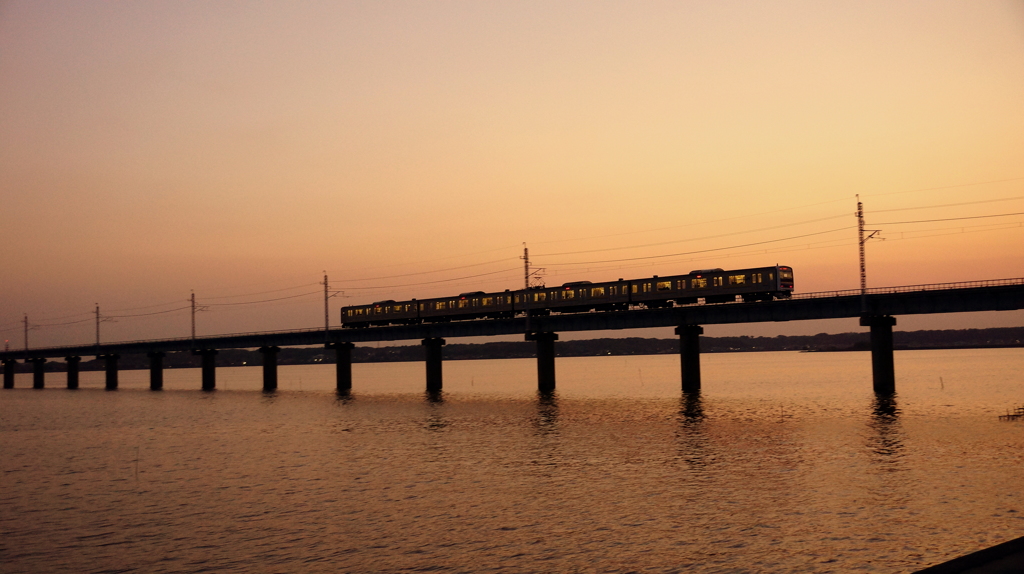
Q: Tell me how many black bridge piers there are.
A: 12